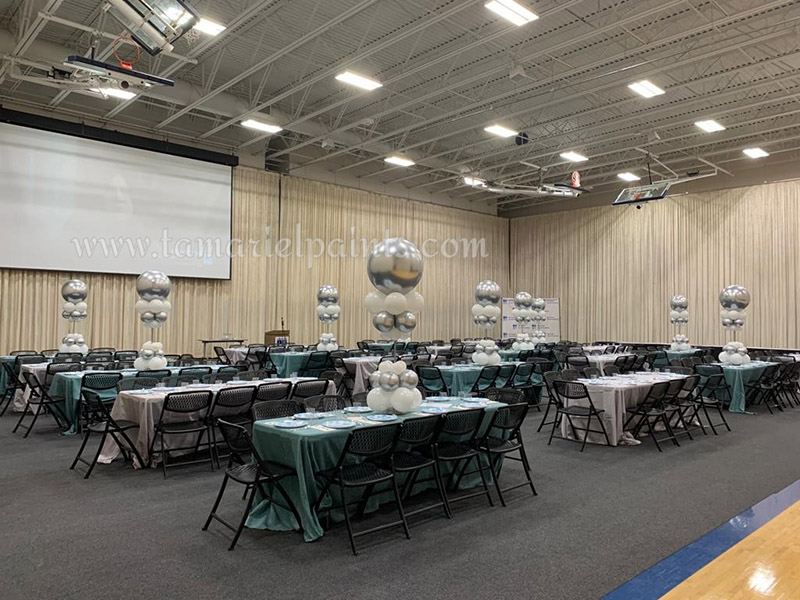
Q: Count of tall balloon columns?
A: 9